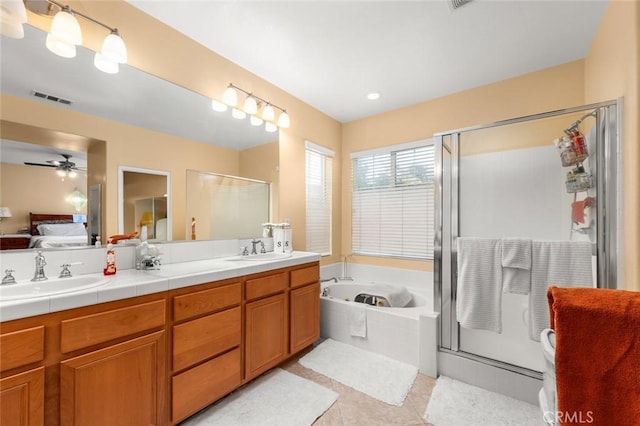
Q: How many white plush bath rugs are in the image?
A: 3